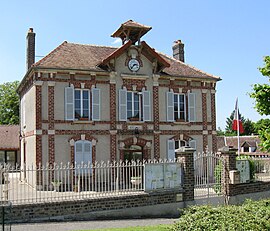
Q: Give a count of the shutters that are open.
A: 8